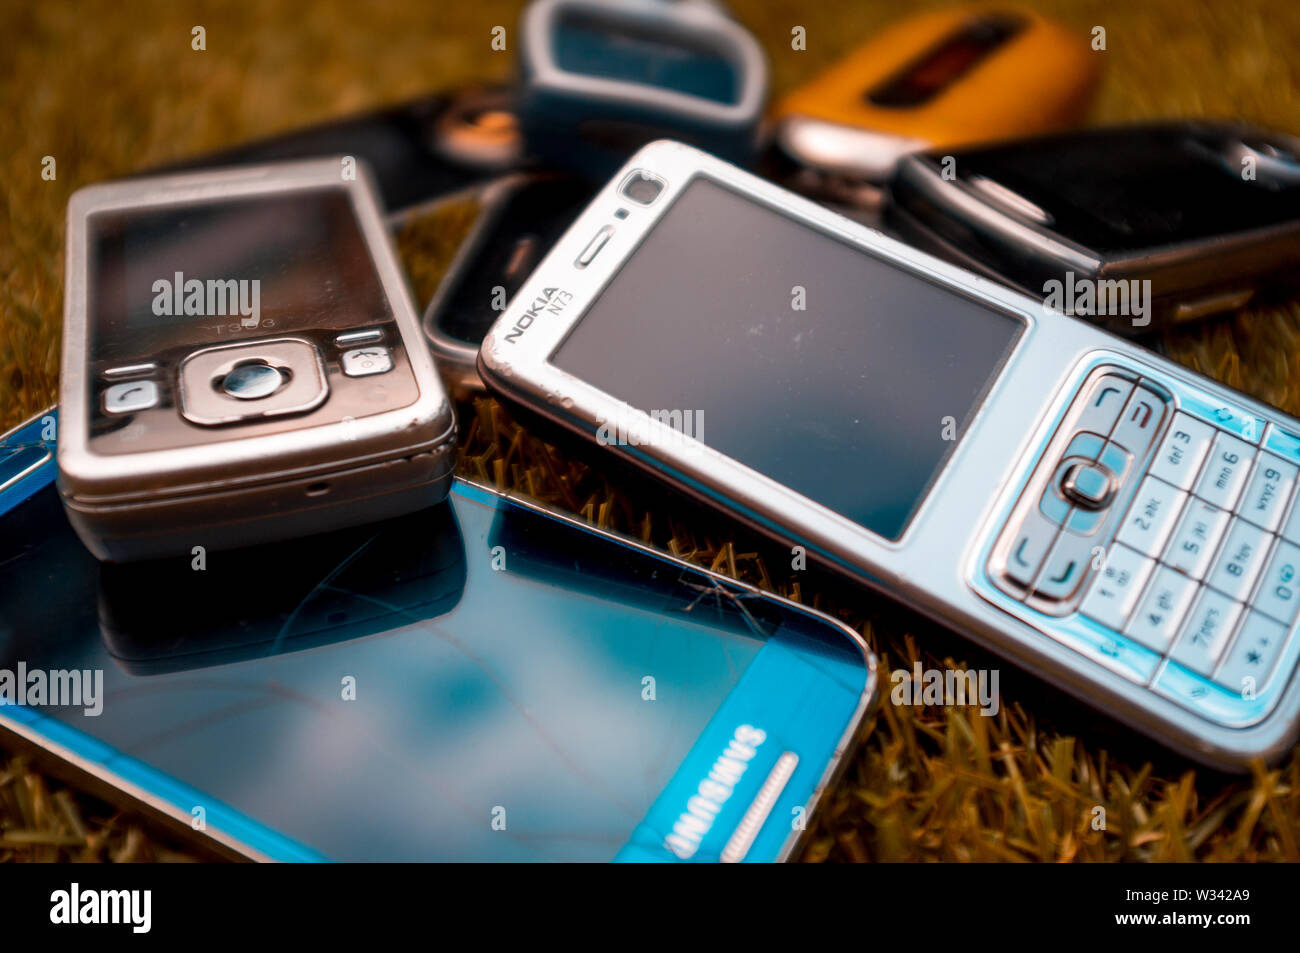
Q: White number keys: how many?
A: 10